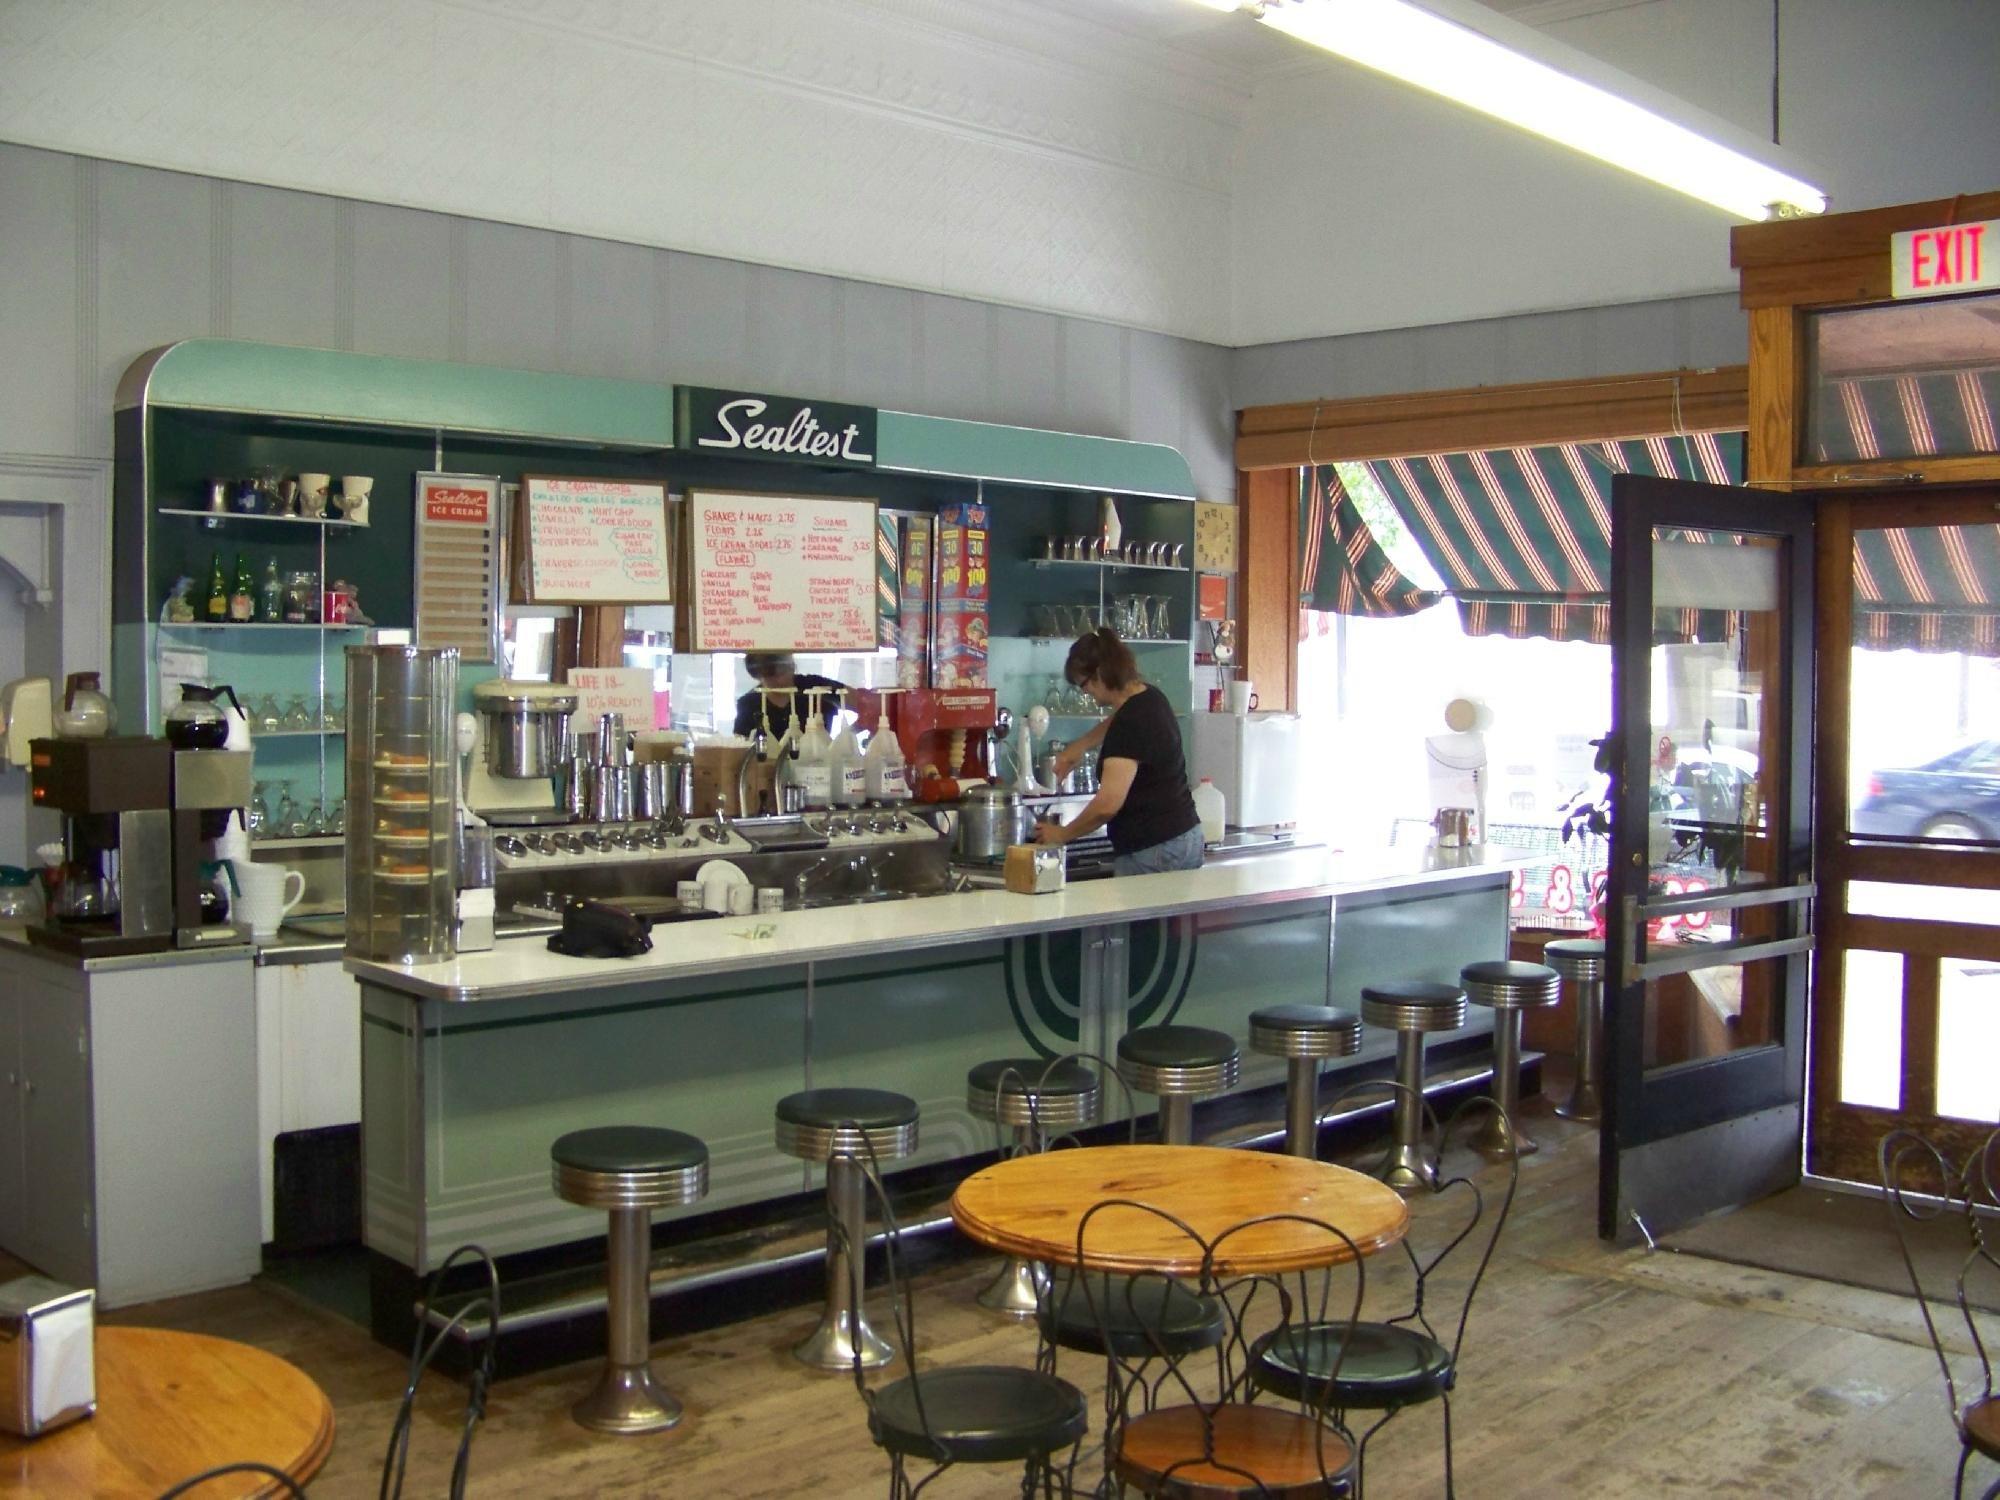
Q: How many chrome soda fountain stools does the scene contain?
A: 8